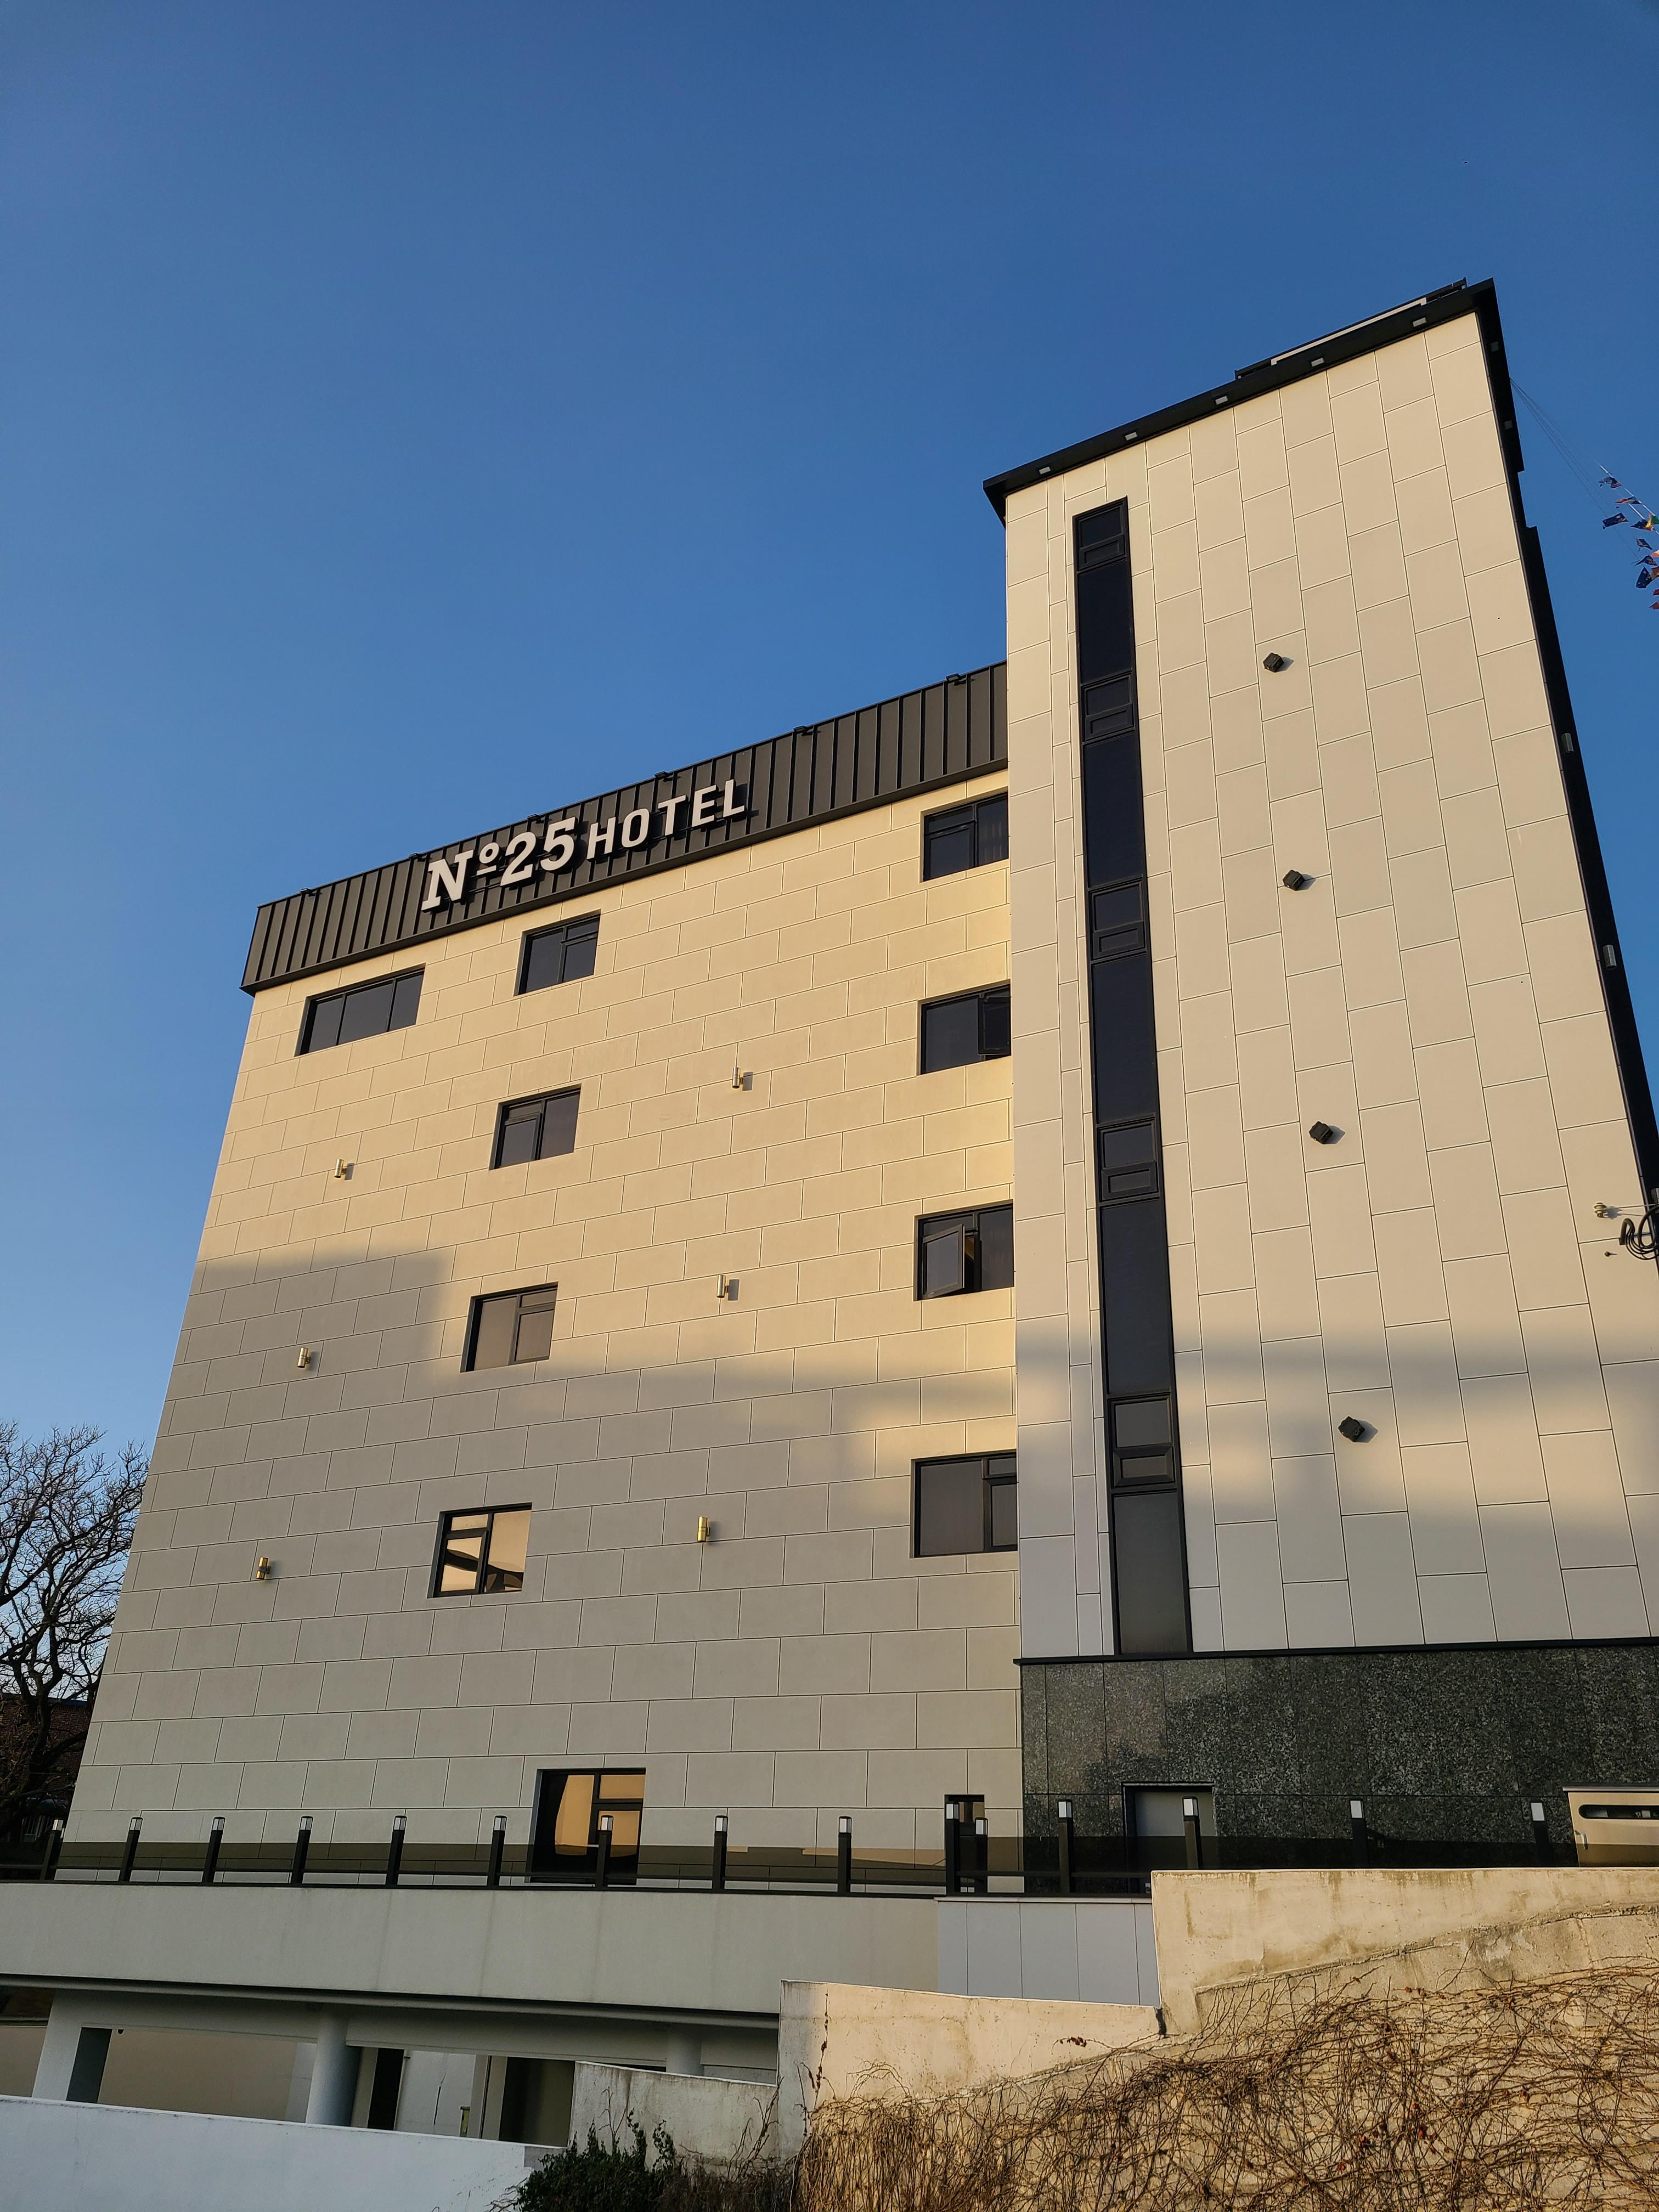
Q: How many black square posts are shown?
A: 15